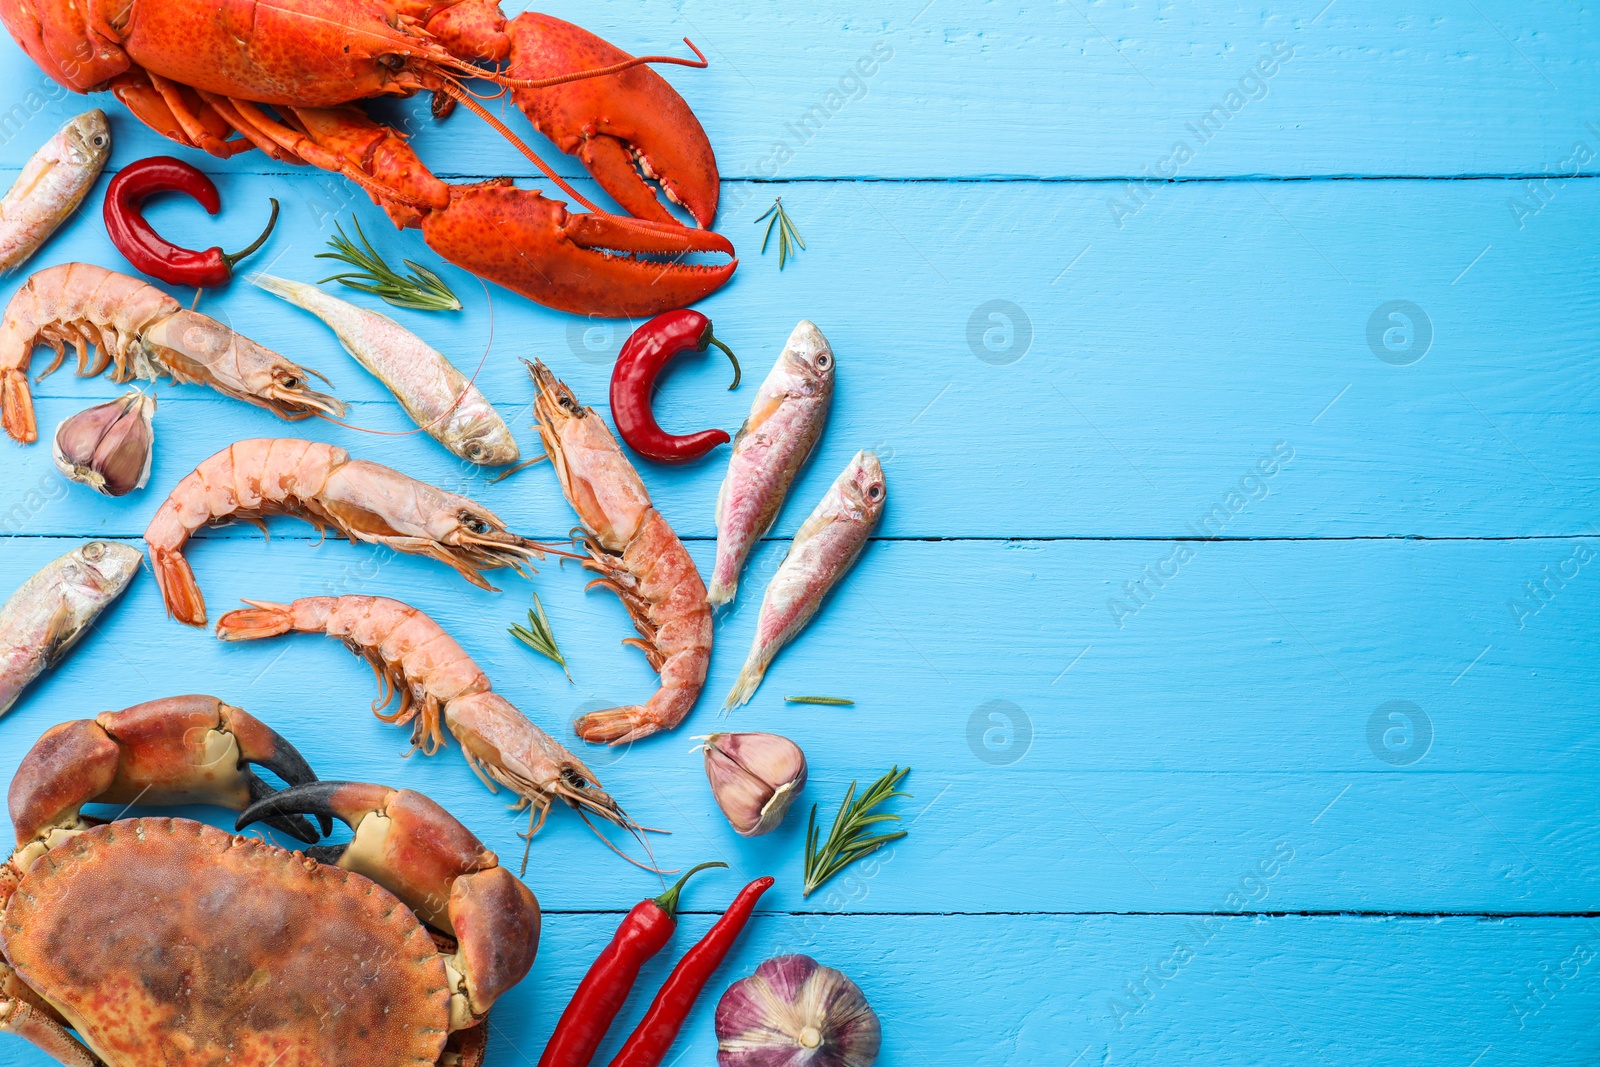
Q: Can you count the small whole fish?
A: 5